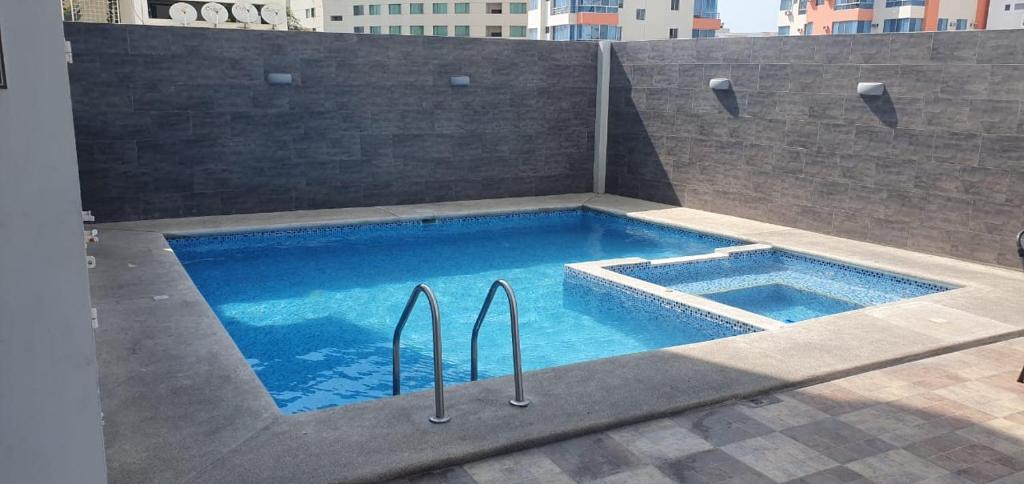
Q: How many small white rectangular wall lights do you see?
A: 4